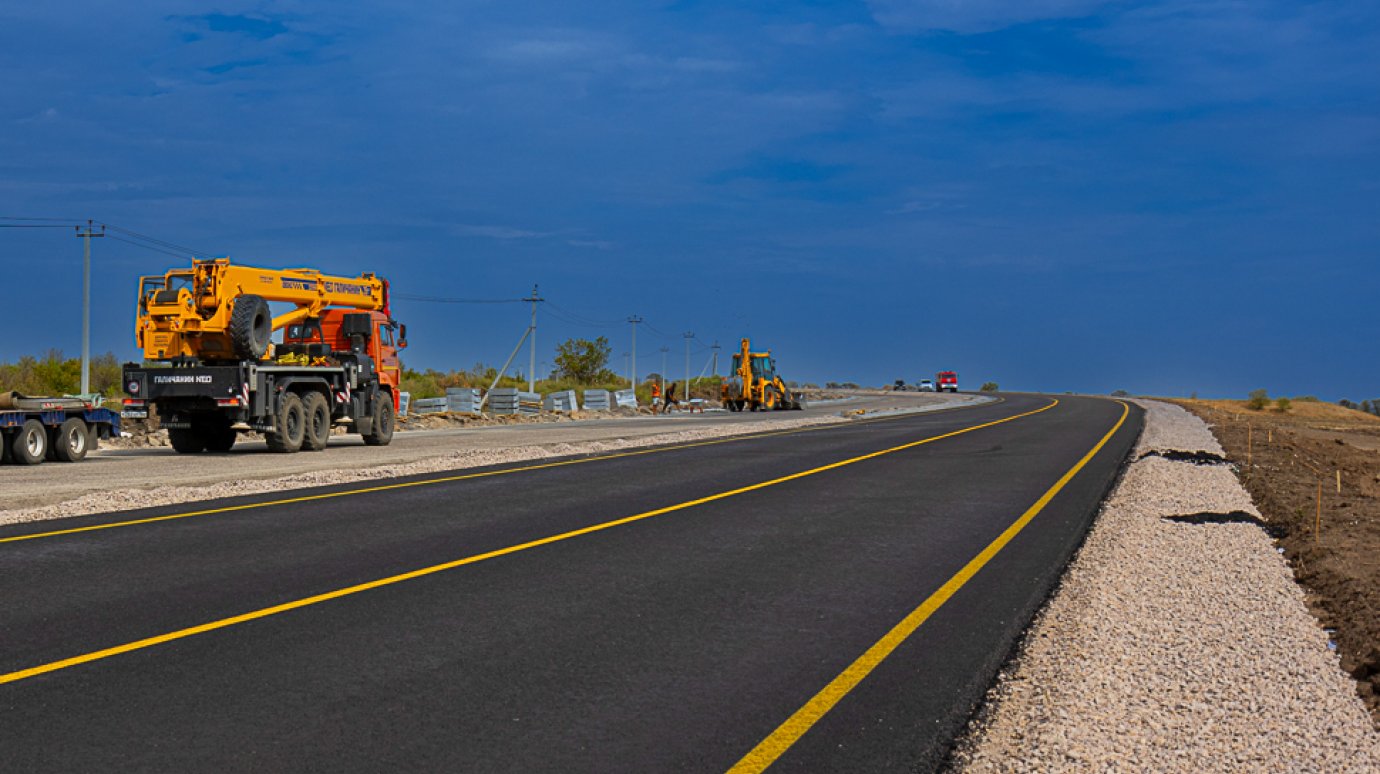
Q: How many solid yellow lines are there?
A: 3